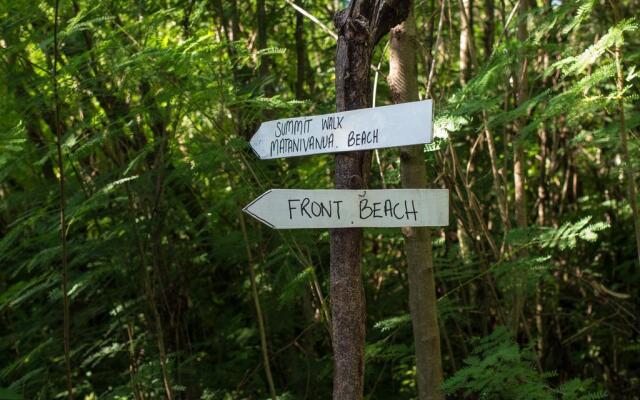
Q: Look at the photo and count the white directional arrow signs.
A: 2